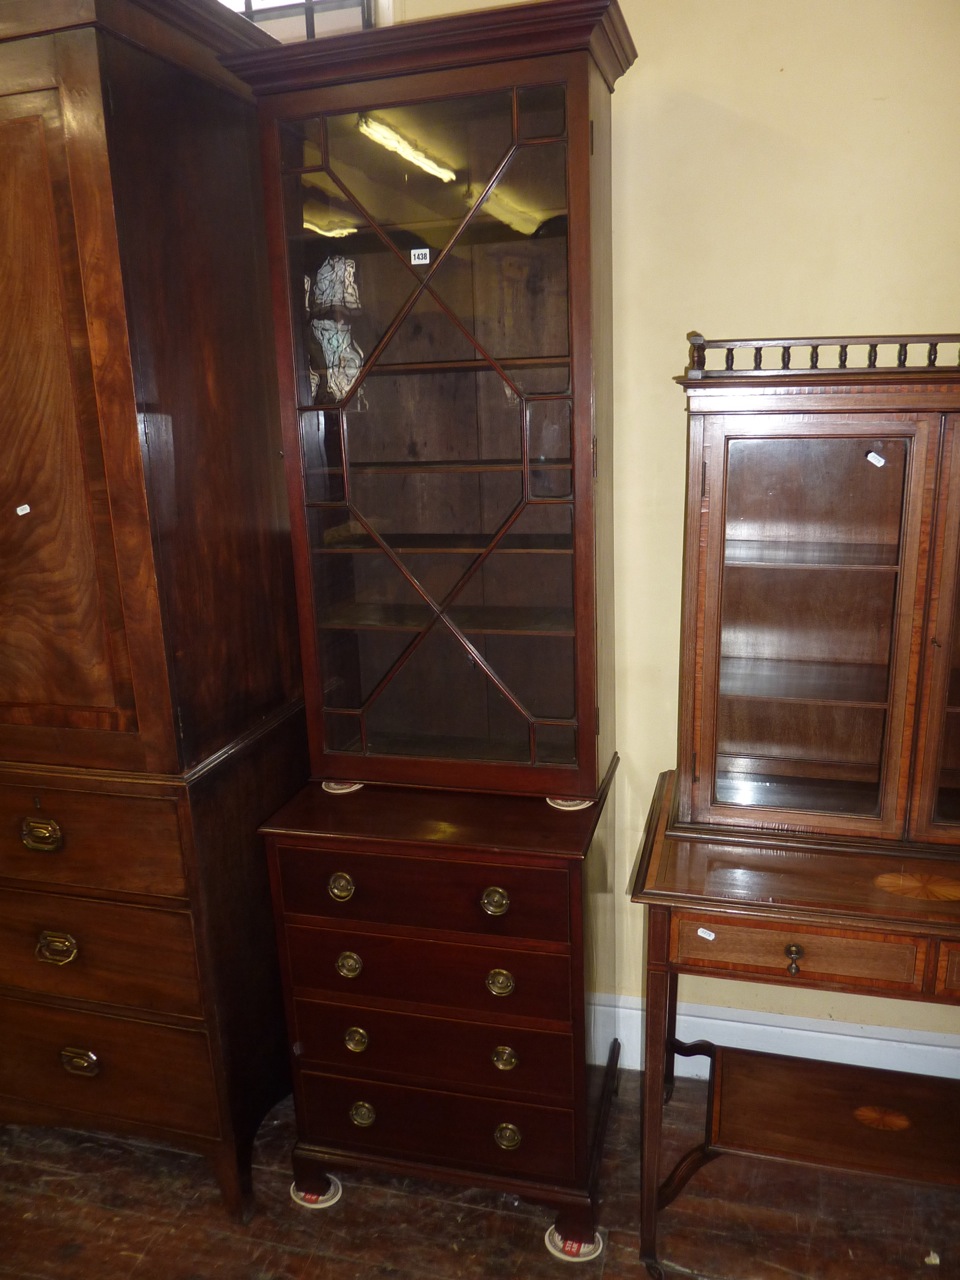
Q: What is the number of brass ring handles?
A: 8